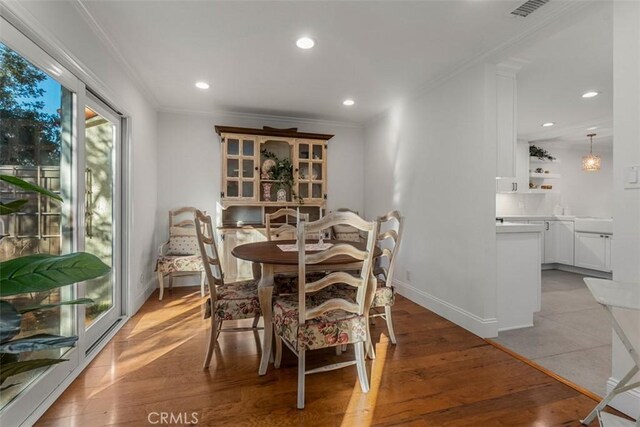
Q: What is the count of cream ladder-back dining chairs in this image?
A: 6